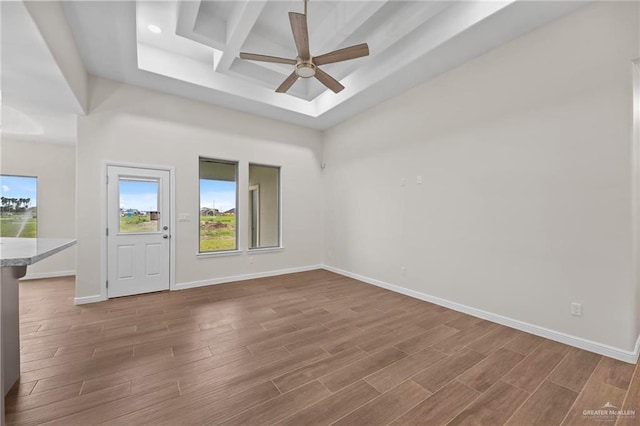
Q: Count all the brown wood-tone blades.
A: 5